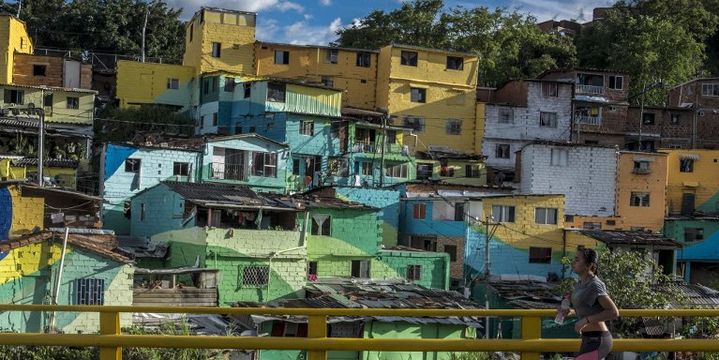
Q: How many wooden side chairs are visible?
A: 0